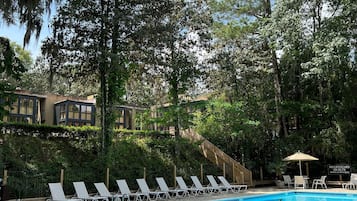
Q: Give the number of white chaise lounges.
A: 10